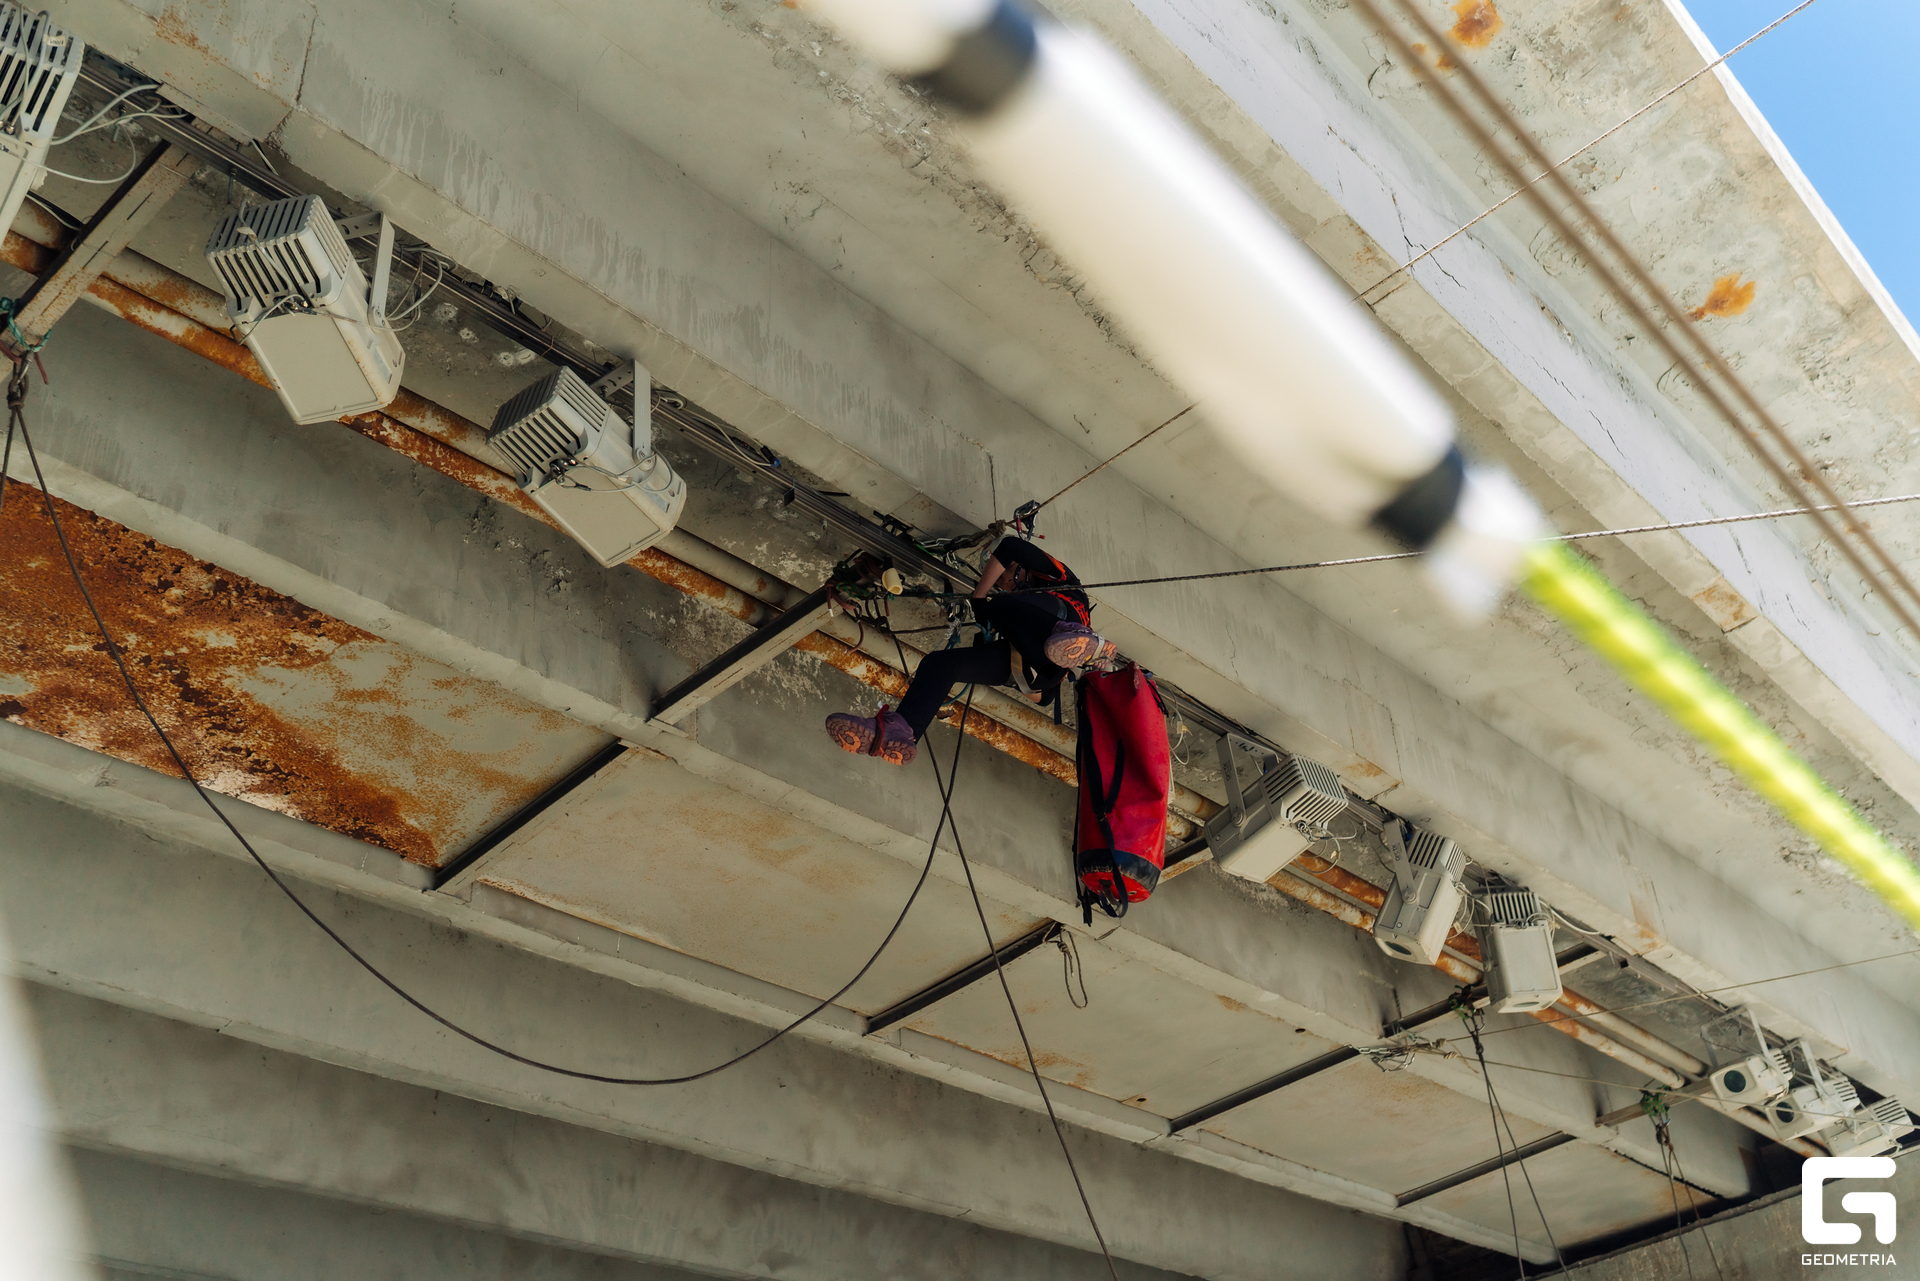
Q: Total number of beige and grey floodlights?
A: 9